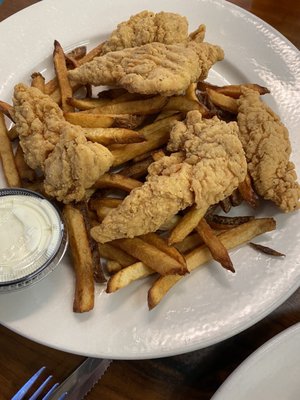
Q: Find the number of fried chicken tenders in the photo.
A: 5